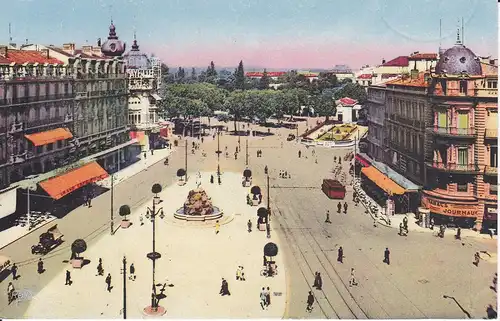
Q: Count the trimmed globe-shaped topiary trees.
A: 8